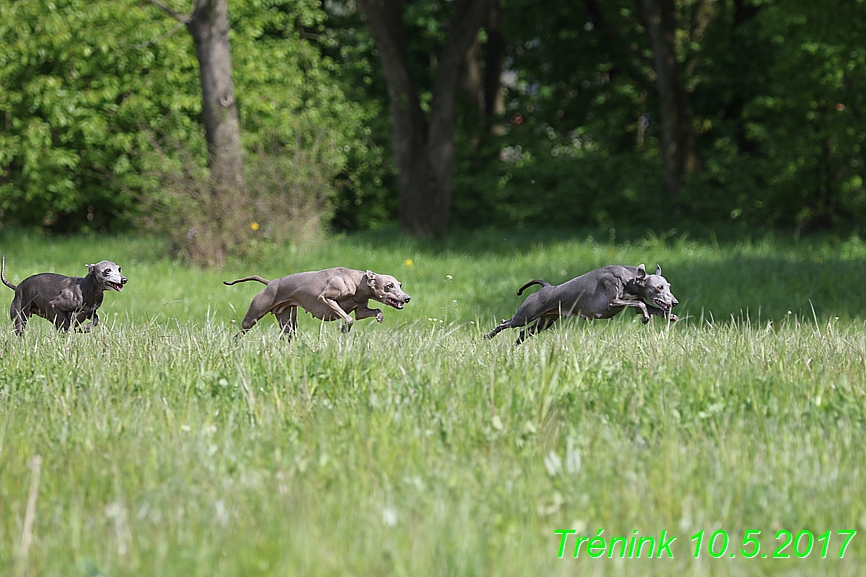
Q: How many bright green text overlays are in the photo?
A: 1